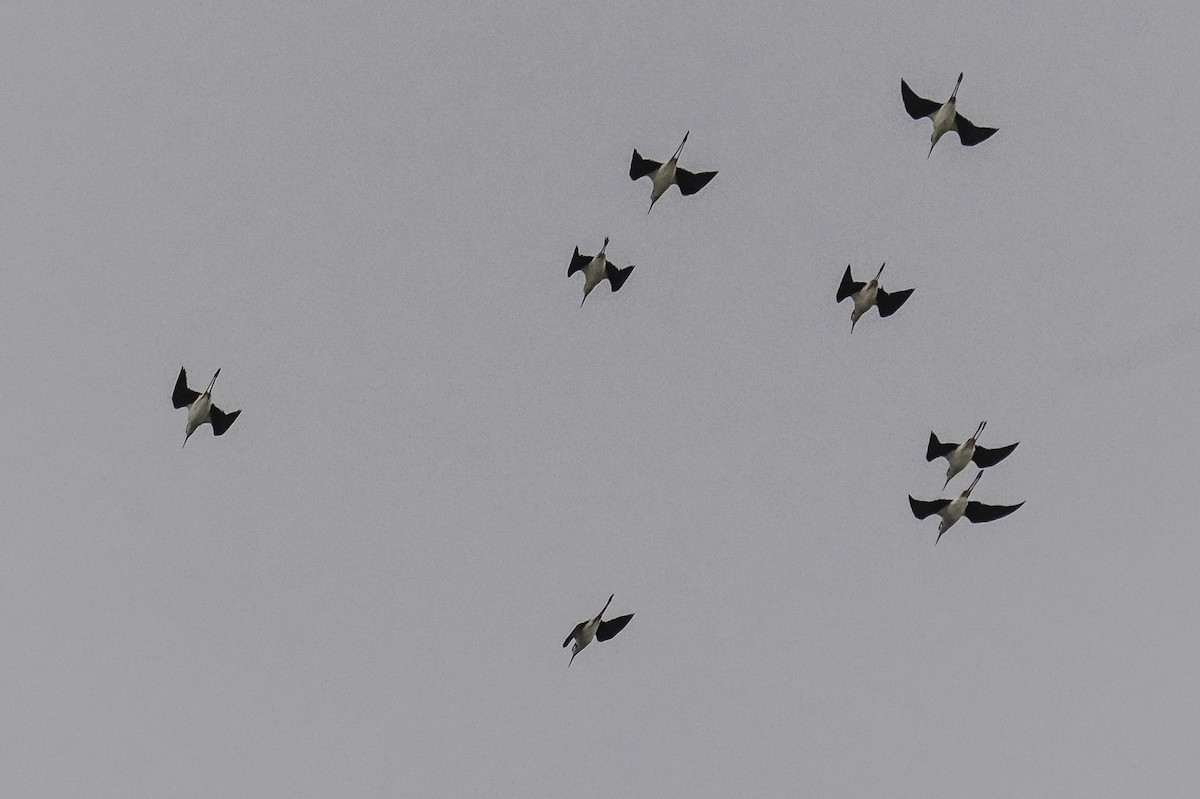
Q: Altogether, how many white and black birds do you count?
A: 8